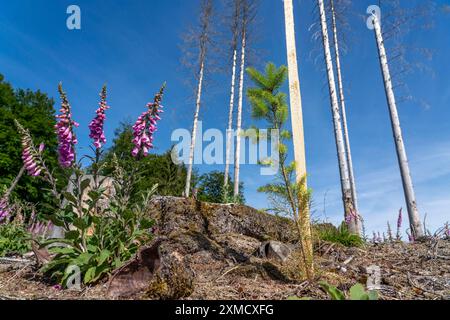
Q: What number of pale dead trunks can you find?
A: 6